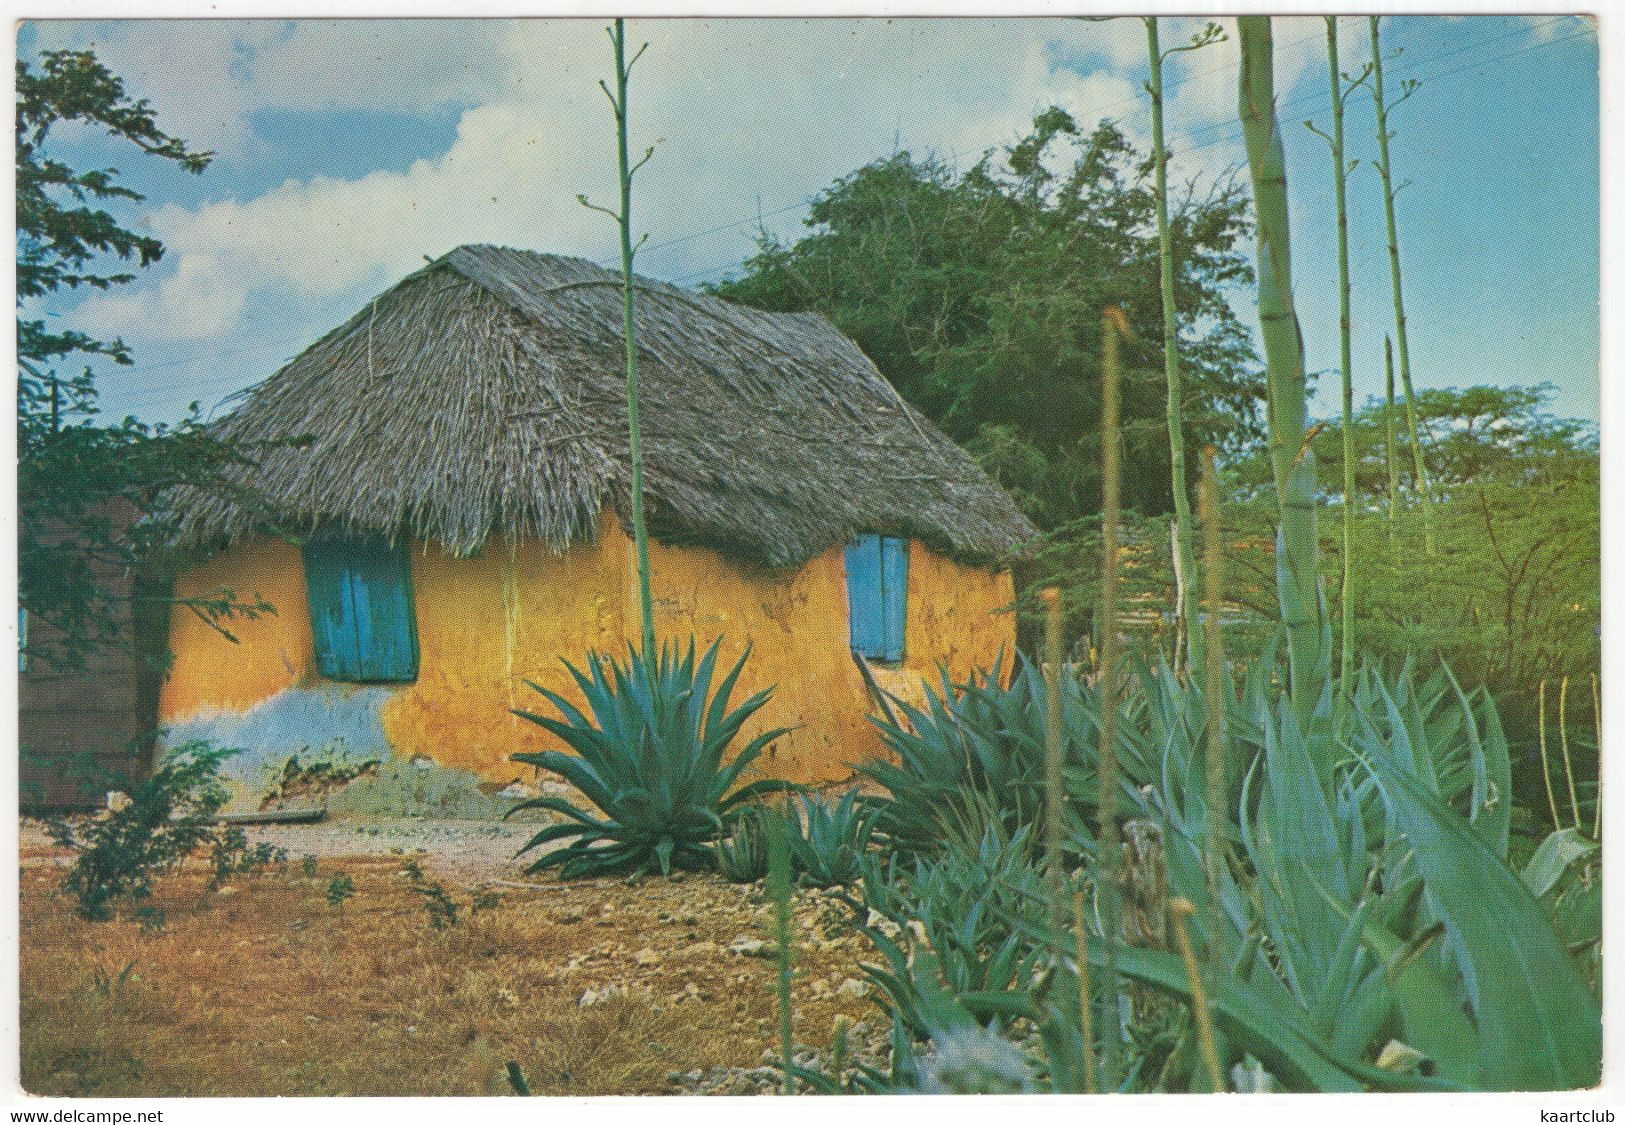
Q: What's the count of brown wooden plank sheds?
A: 1